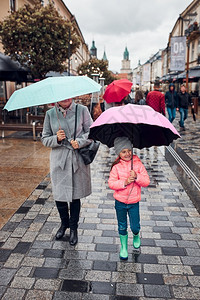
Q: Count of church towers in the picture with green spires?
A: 3